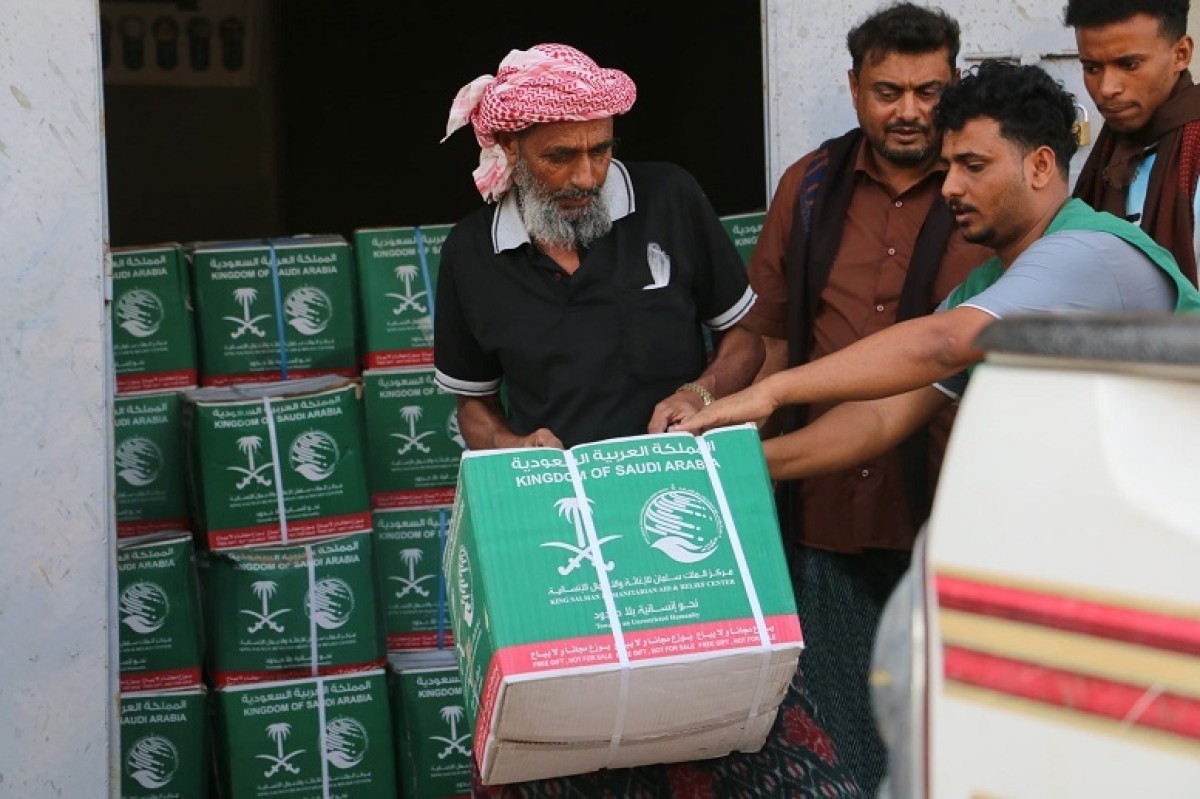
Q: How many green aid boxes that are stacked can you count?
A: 13